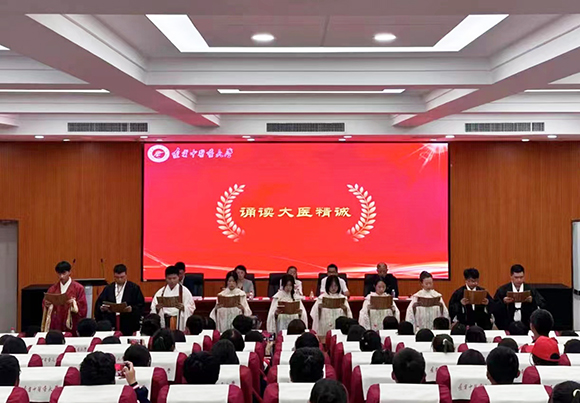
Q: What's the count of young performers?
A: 10